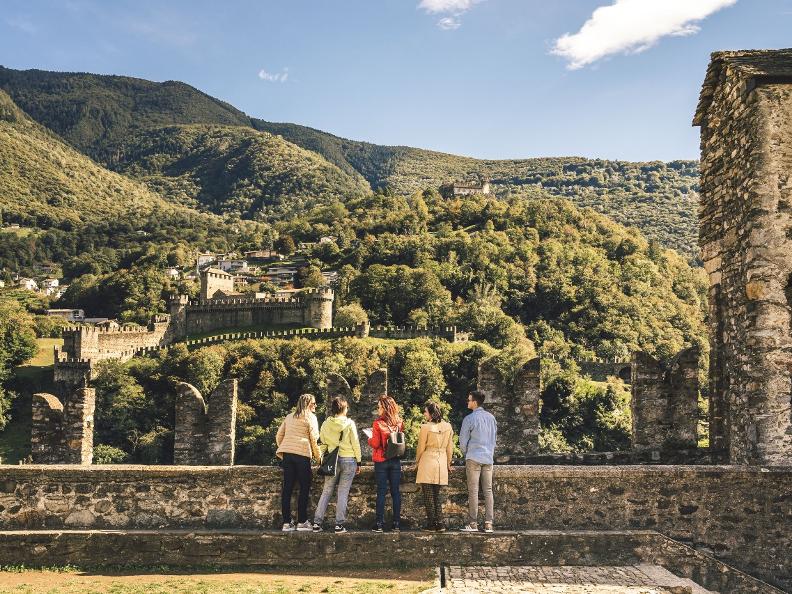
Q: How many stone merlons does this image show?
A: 5